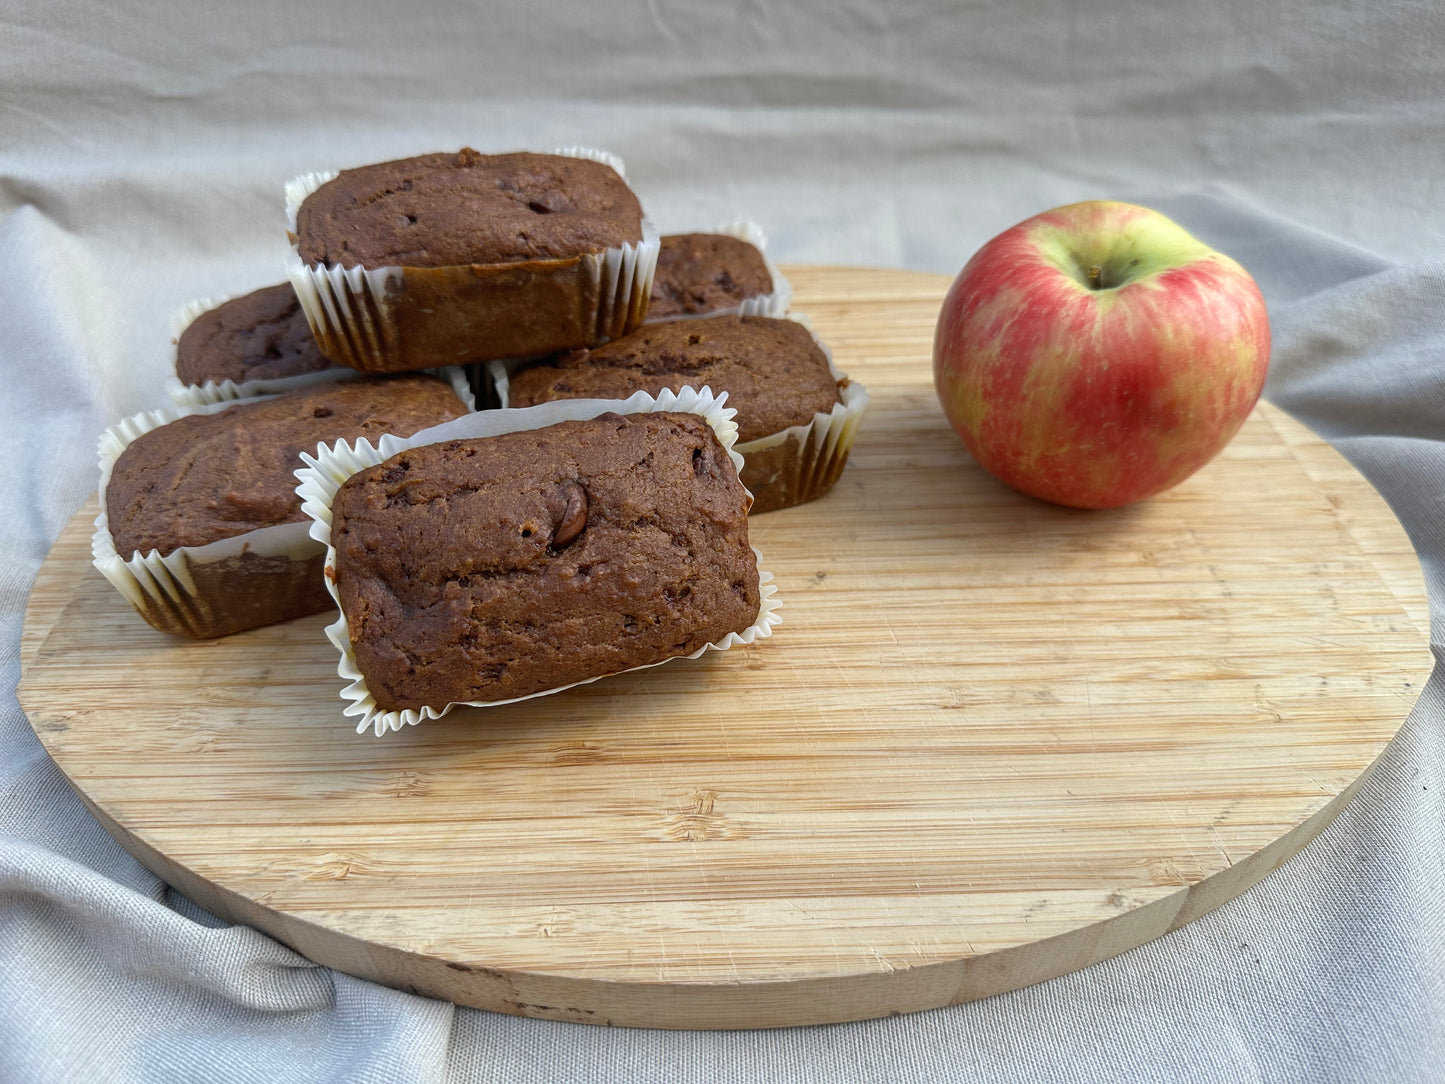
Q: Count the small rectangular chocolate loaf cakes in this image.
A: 6